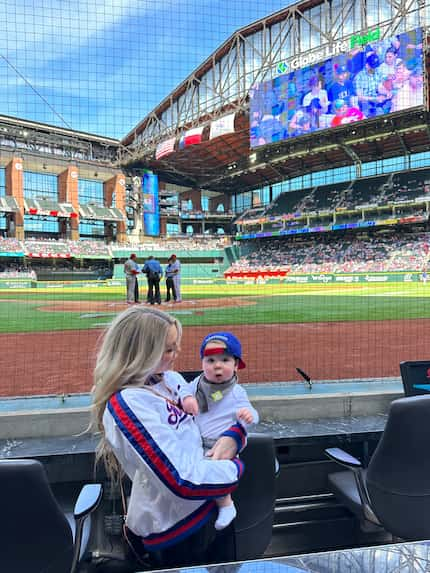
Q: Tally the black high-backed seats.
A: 3